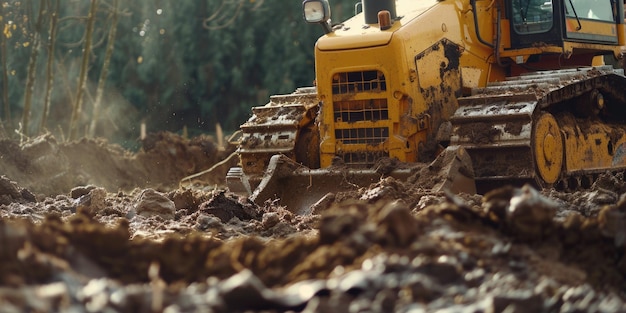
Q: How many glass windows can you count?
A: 2